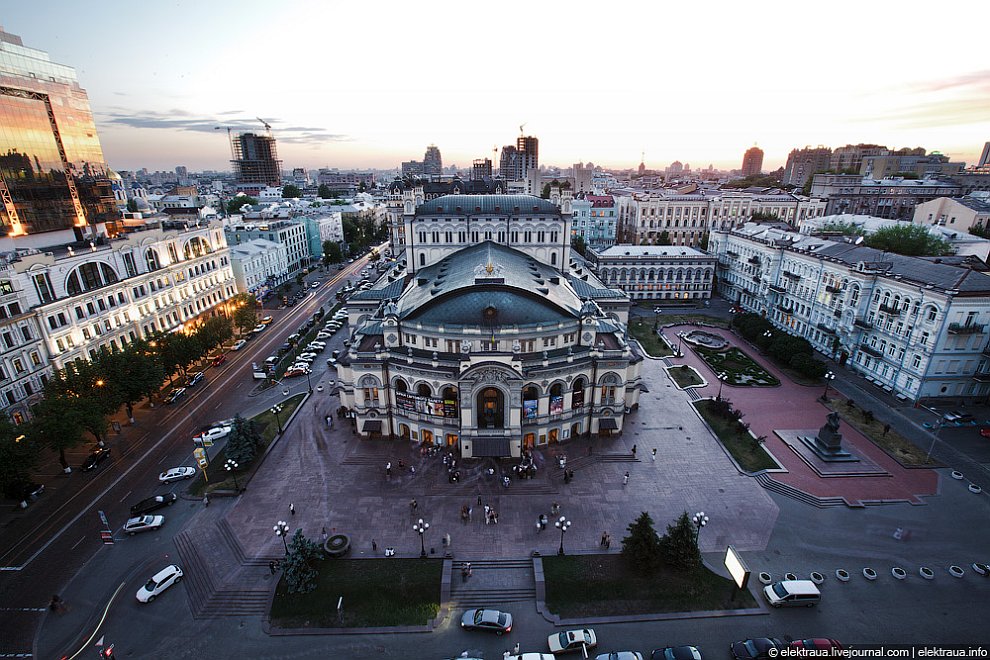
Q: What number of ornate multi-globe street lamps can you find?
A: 12